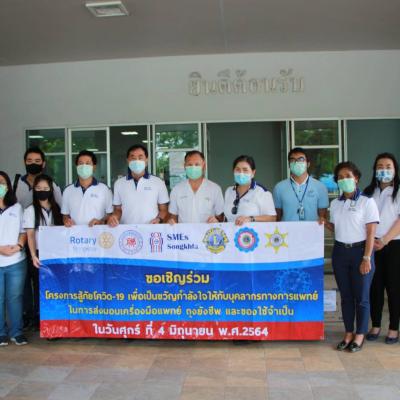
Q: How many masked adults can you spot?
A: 10